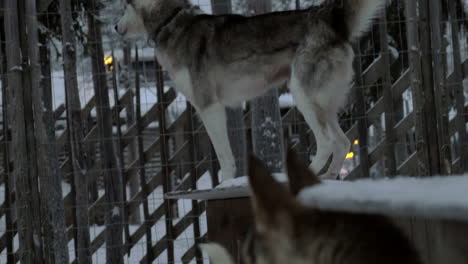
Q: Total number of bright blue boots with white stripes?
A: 0